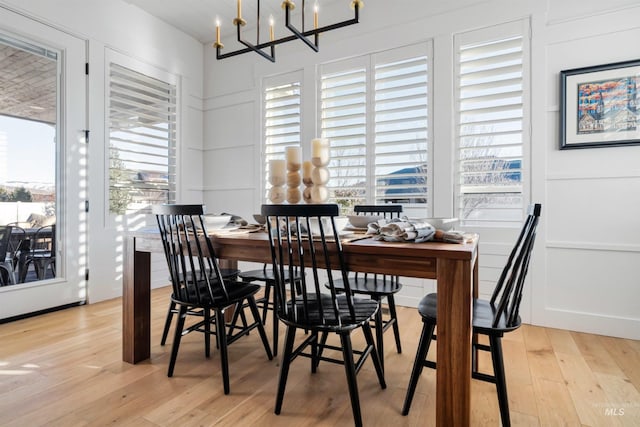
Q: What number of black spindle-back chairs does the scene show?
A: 6